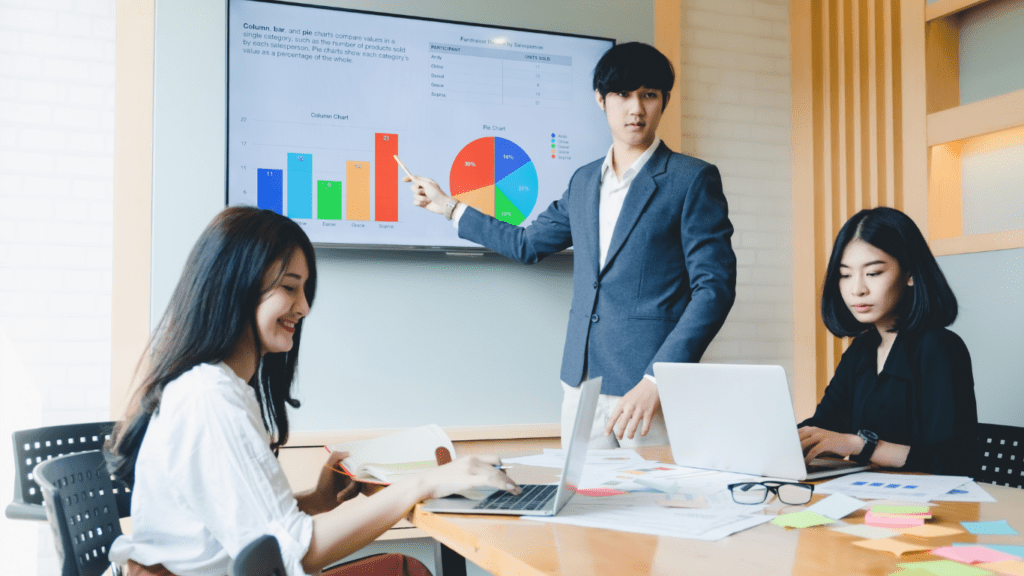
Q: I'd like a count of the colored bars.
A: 5